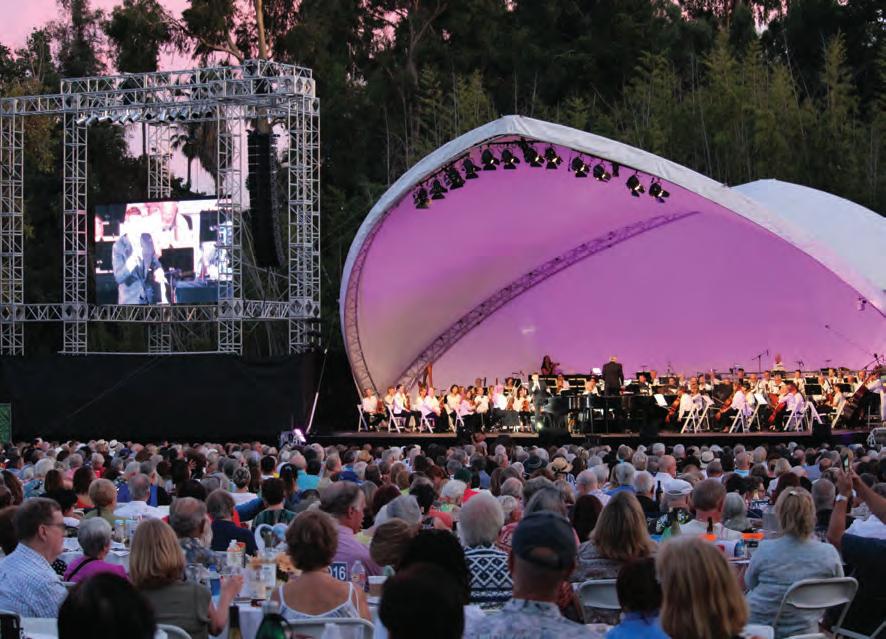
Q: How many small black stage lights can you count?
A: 12